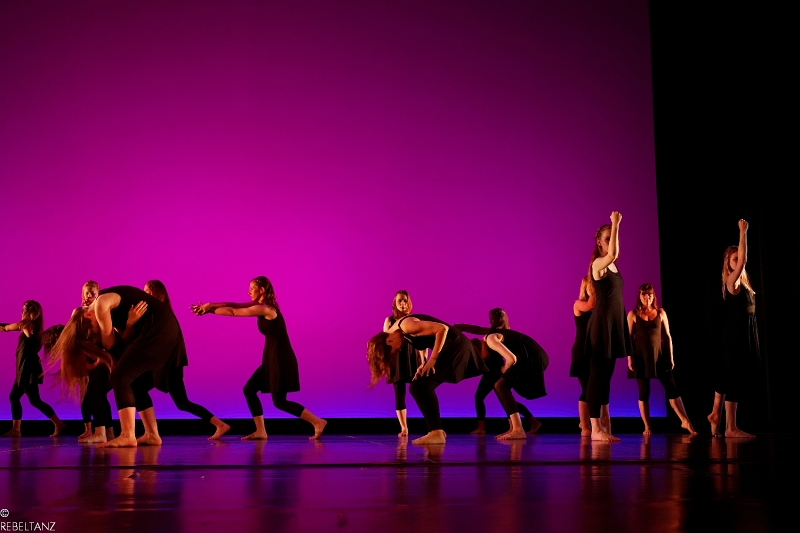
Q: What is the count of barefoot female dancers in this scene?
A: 14